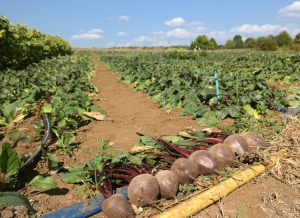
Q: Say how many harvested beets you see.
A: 8